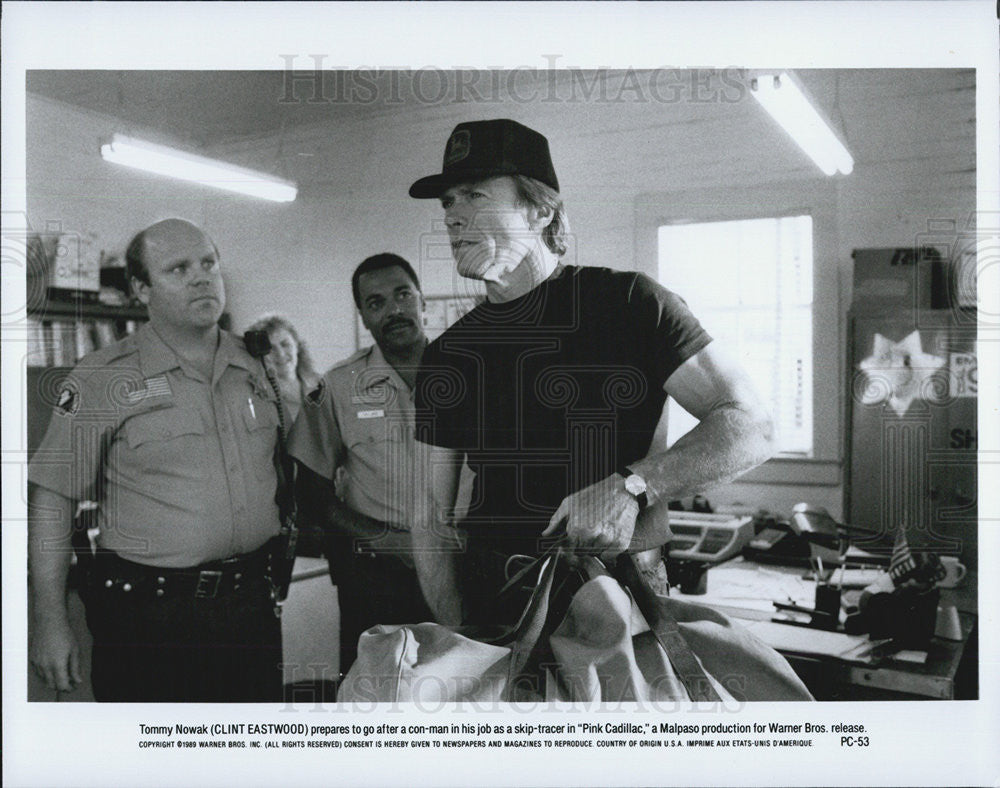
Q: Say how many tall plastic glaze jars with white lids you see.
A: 0